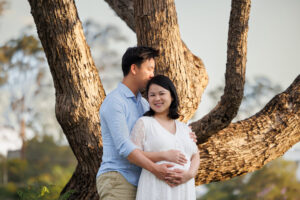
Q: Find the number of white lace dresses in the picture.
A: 1